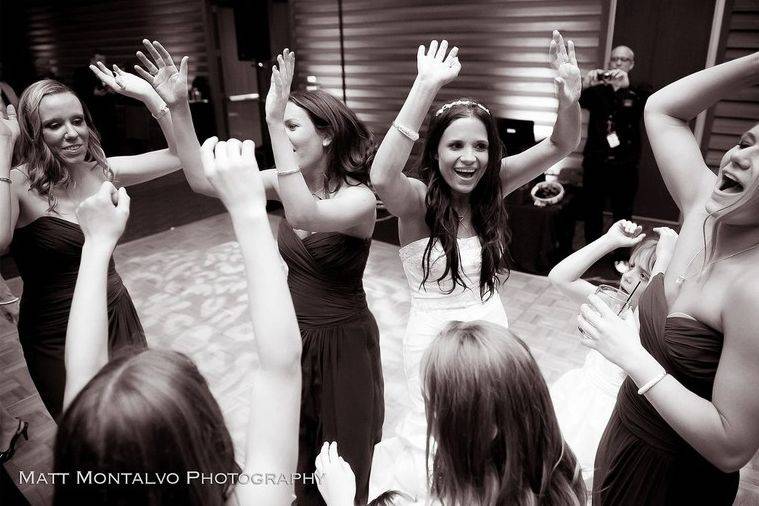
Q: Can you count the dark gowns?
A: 3